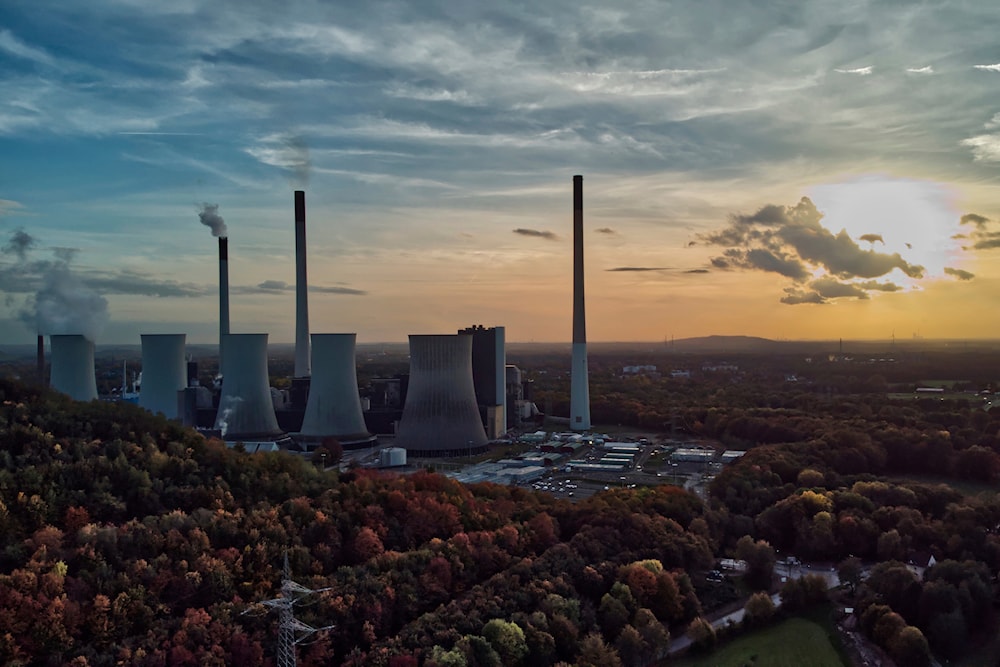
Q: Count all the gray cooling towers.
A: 5